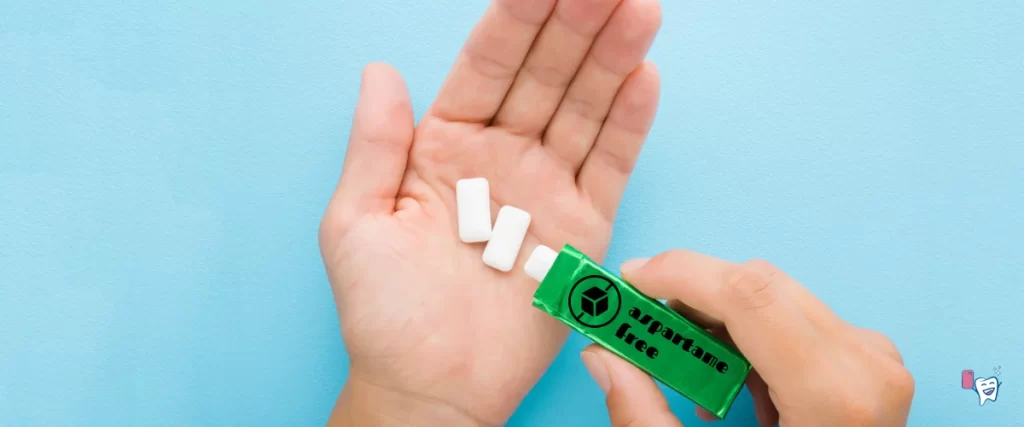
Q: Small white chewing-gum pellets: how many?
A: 3